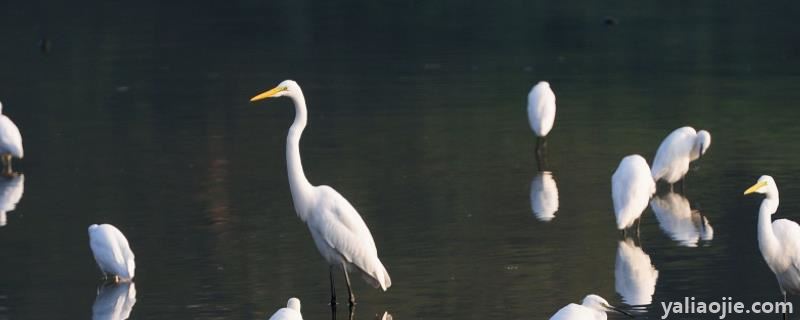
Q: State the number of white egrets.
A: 9